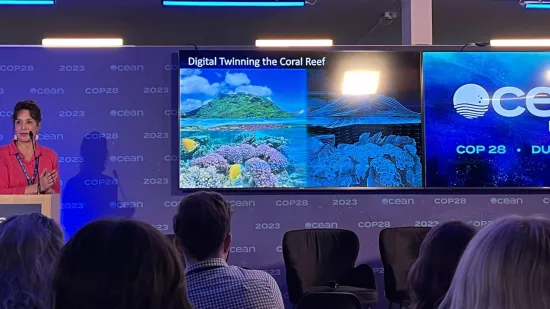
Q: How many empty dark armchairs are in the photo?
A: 2